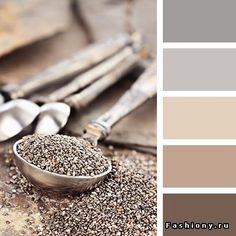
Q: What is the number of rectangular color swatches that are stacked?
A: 5